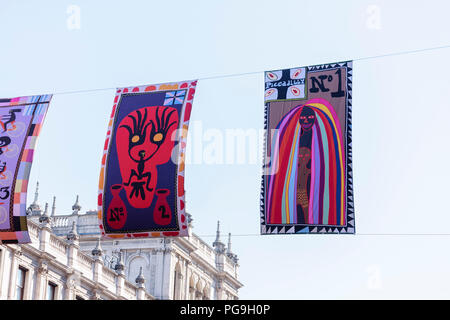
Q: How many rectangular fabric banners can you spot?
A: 3